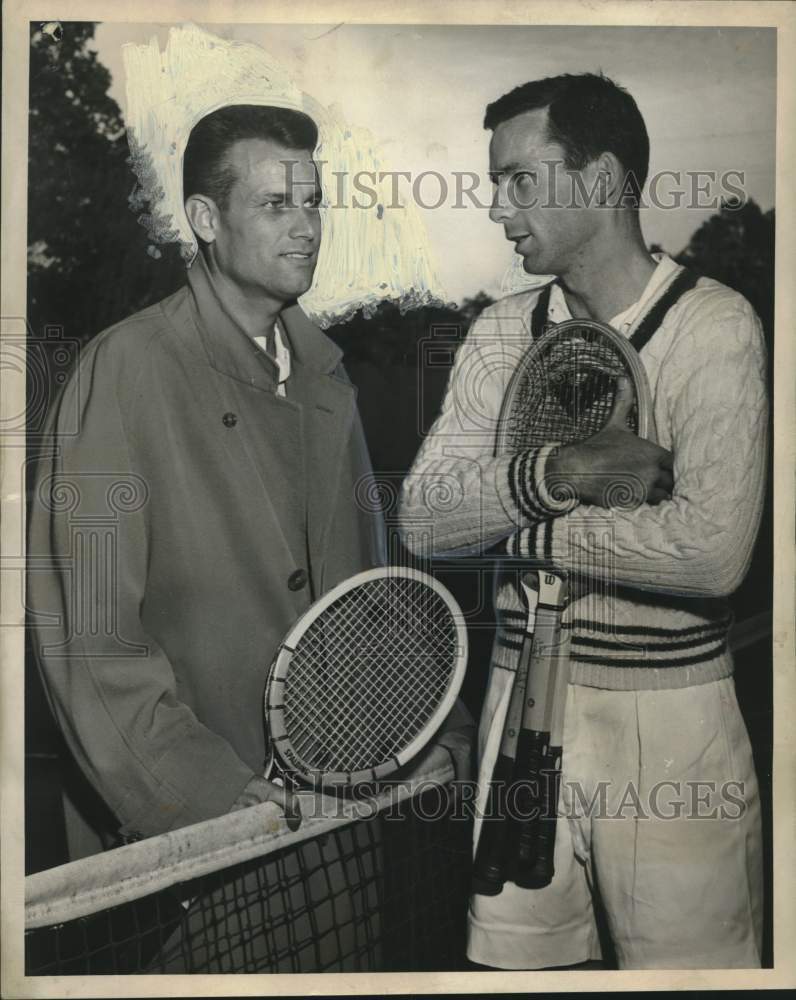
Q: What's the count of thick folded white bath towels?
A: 0